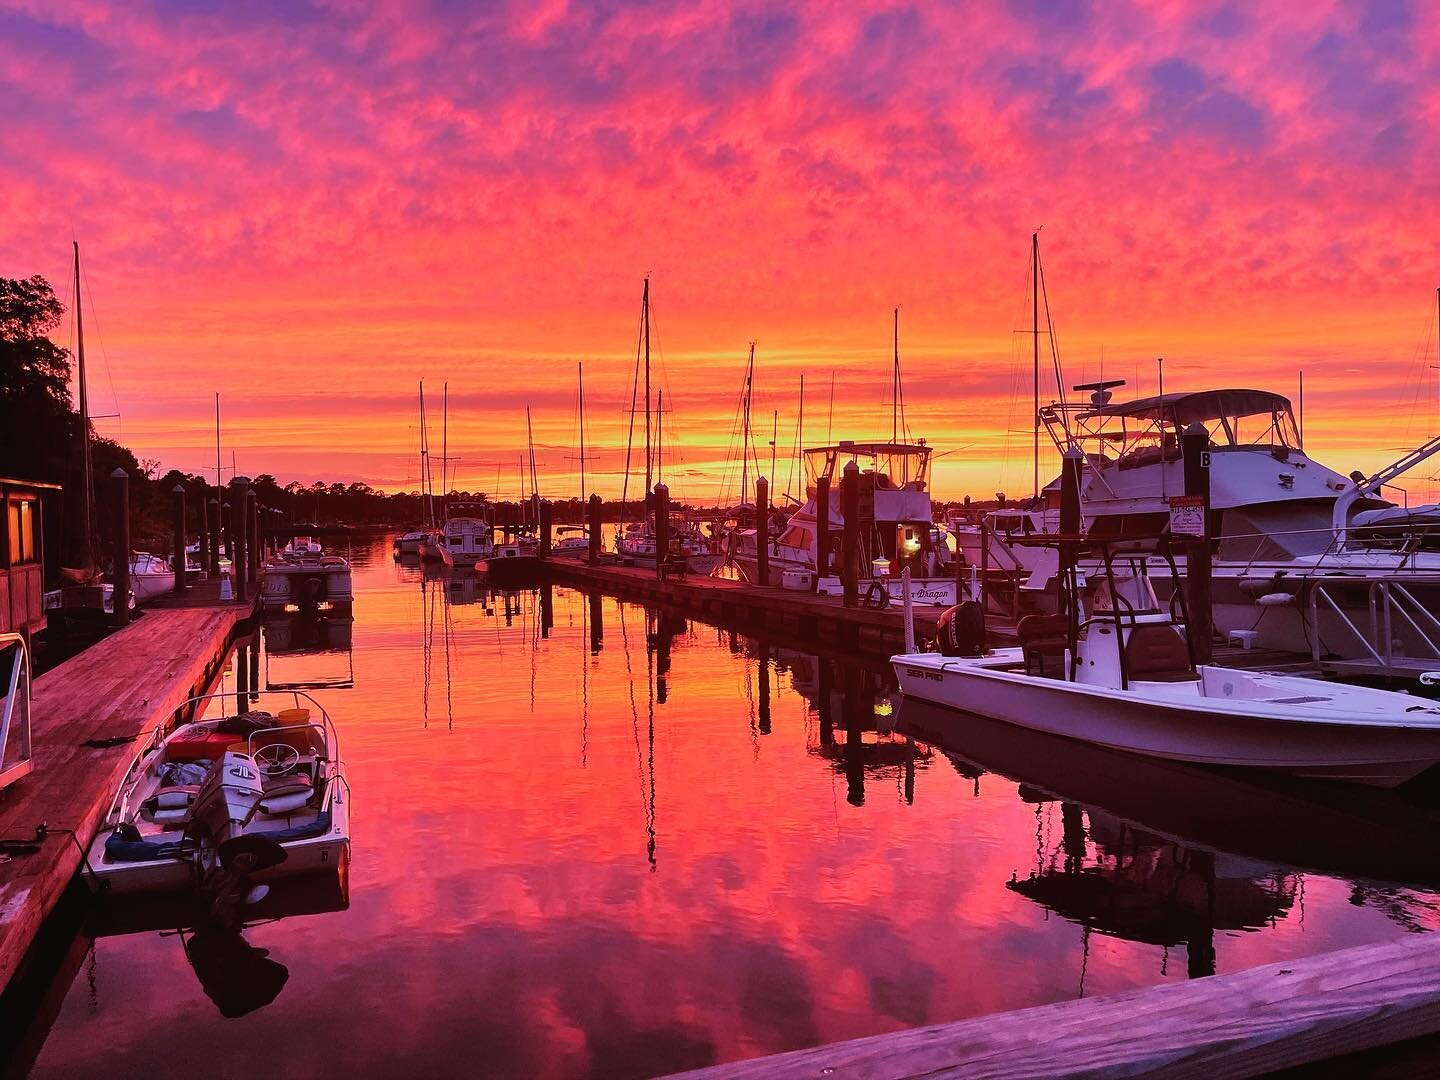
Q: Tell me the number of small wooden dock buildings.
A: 1